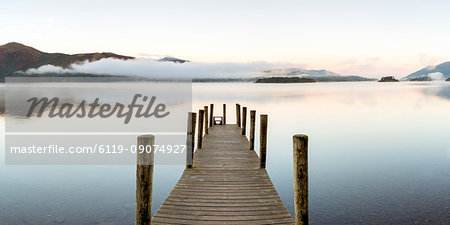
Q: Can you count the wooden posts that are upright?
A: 11